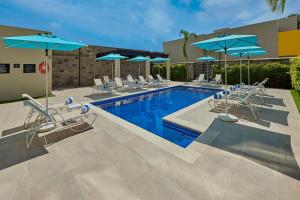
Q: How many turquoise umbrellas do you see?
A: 8